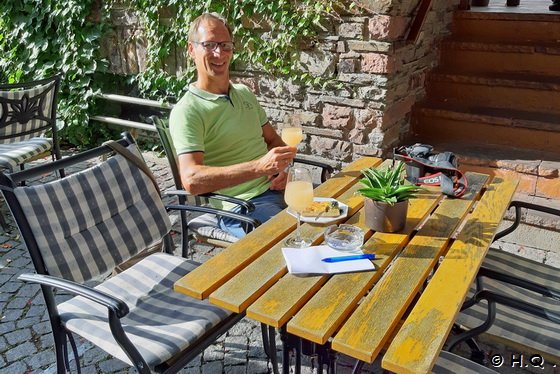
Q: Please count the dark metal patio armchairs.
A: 5